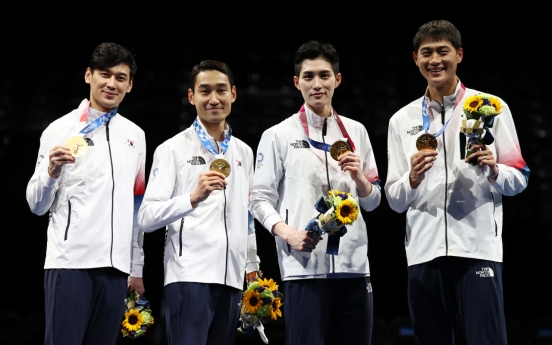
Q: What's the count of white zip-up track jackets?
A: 4